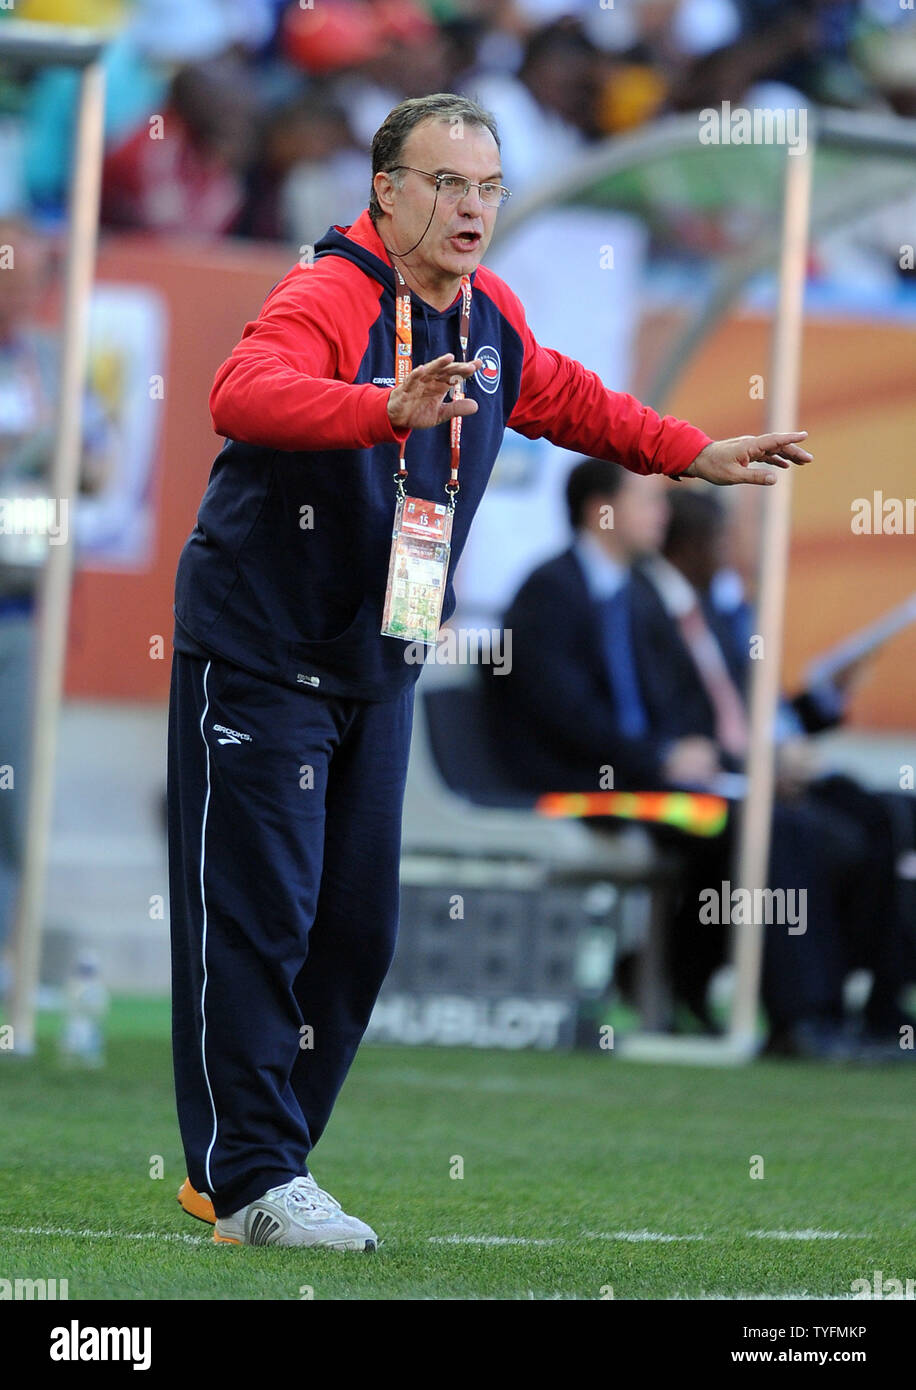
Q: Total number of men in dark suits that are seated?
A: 3